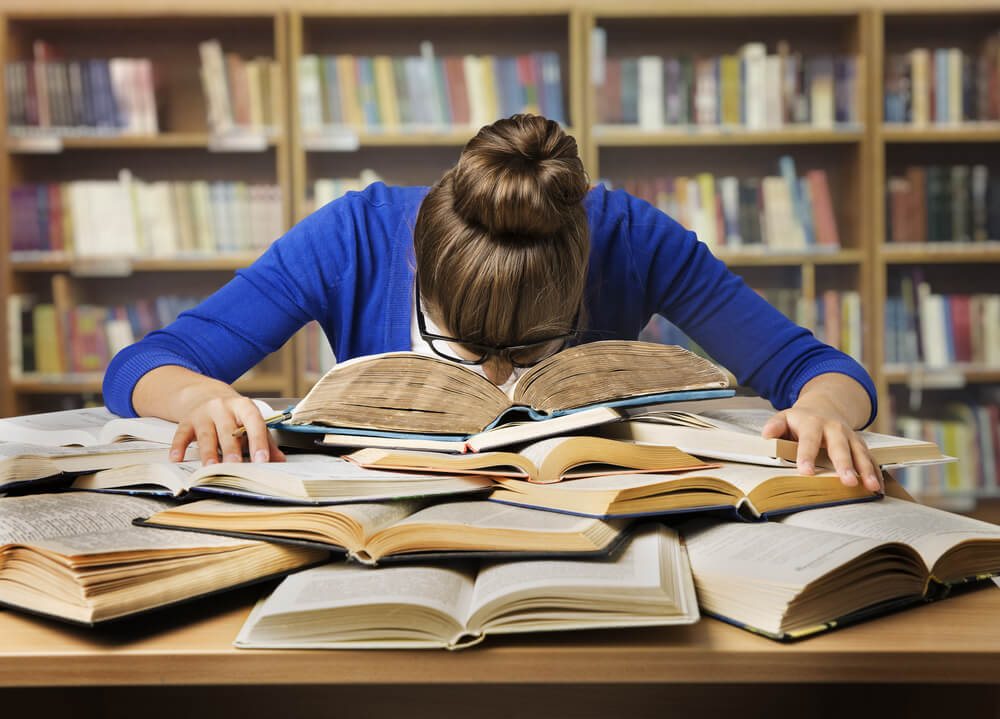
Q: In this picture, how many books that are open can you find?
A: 12